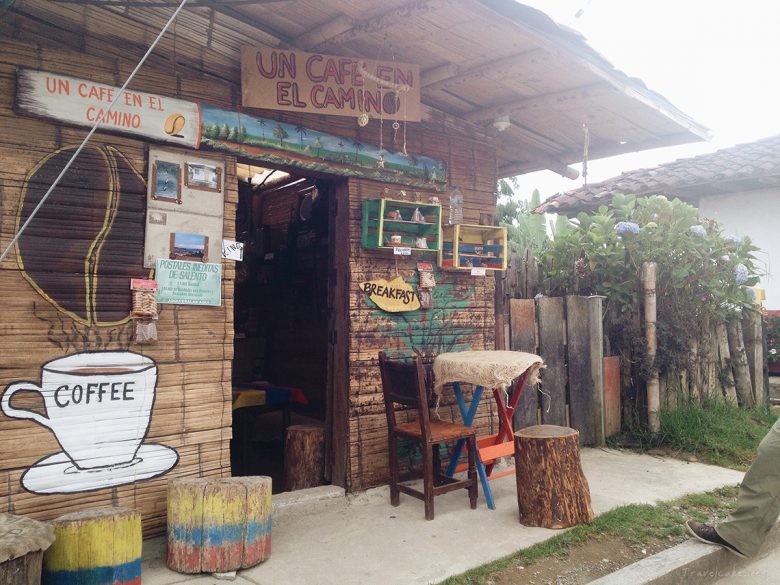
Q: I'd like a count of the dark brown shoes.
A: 1